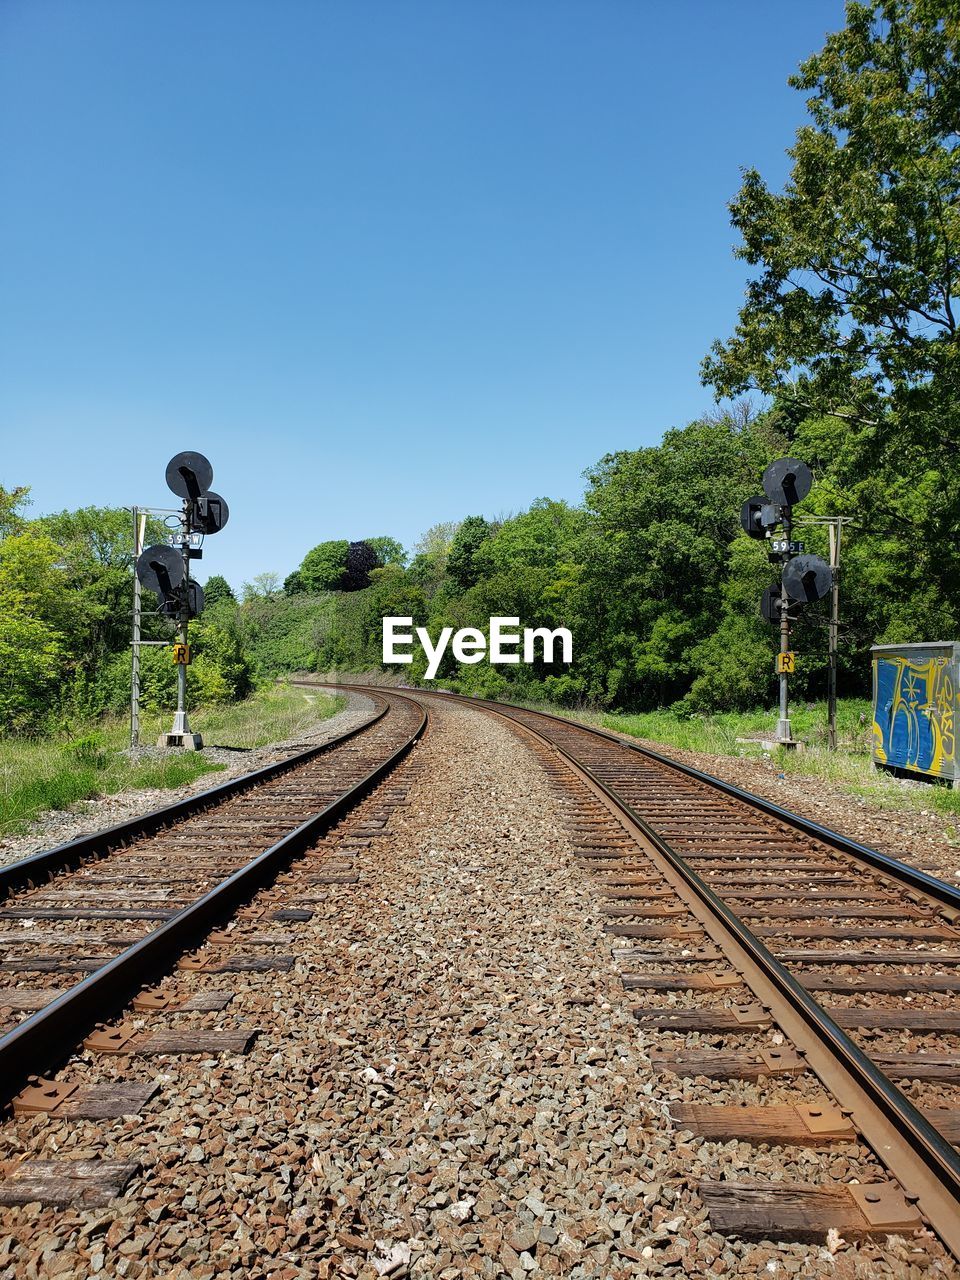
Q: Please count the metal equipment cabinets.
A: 1